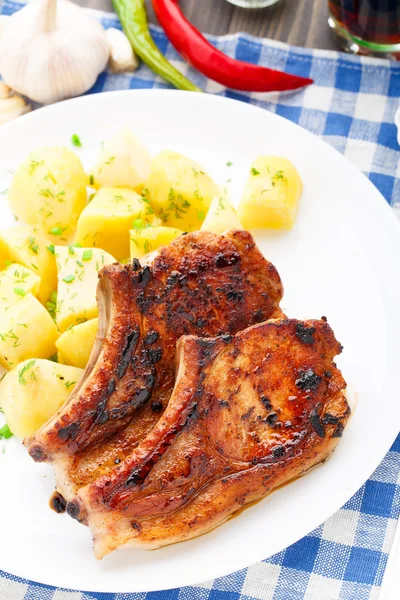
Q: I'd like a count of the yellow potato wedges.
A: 13